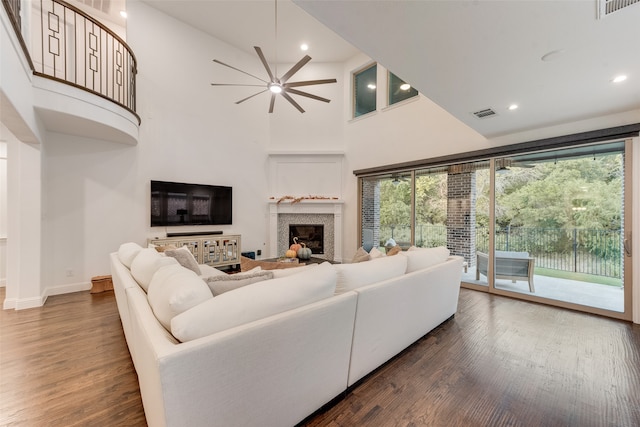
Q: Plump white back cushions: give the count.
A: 6